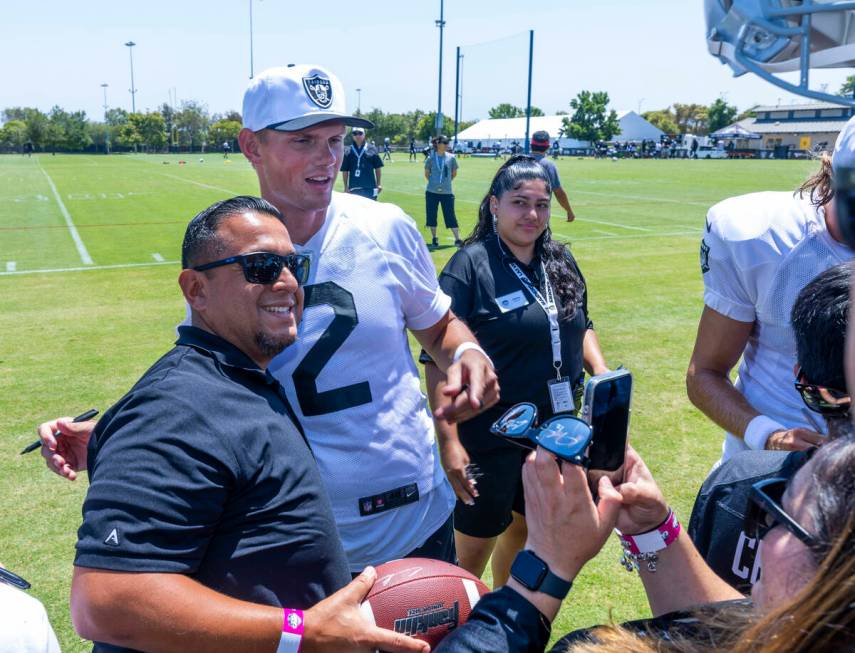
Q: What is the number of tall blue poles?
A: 3